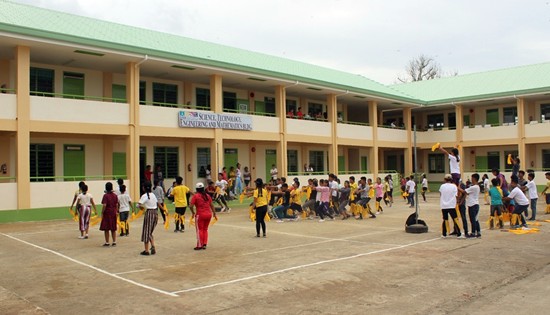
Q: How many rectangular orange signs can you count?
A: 0